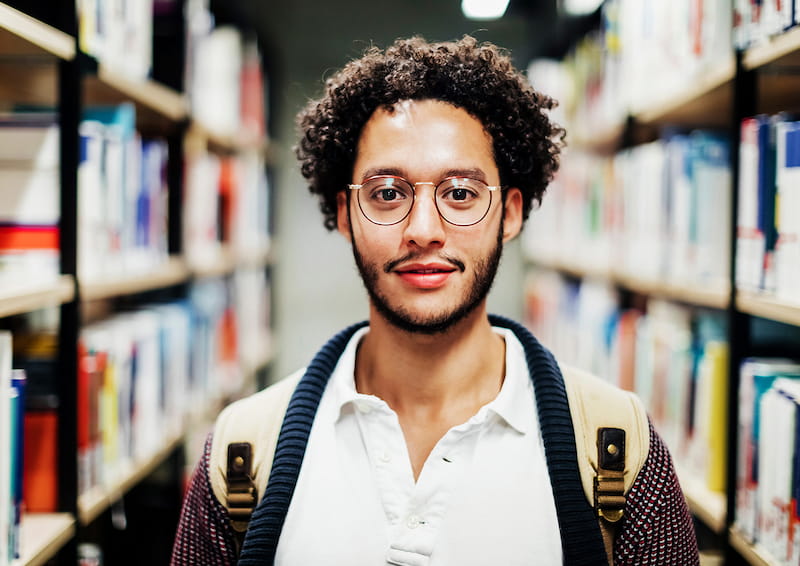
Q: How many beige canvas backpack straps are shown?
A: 2